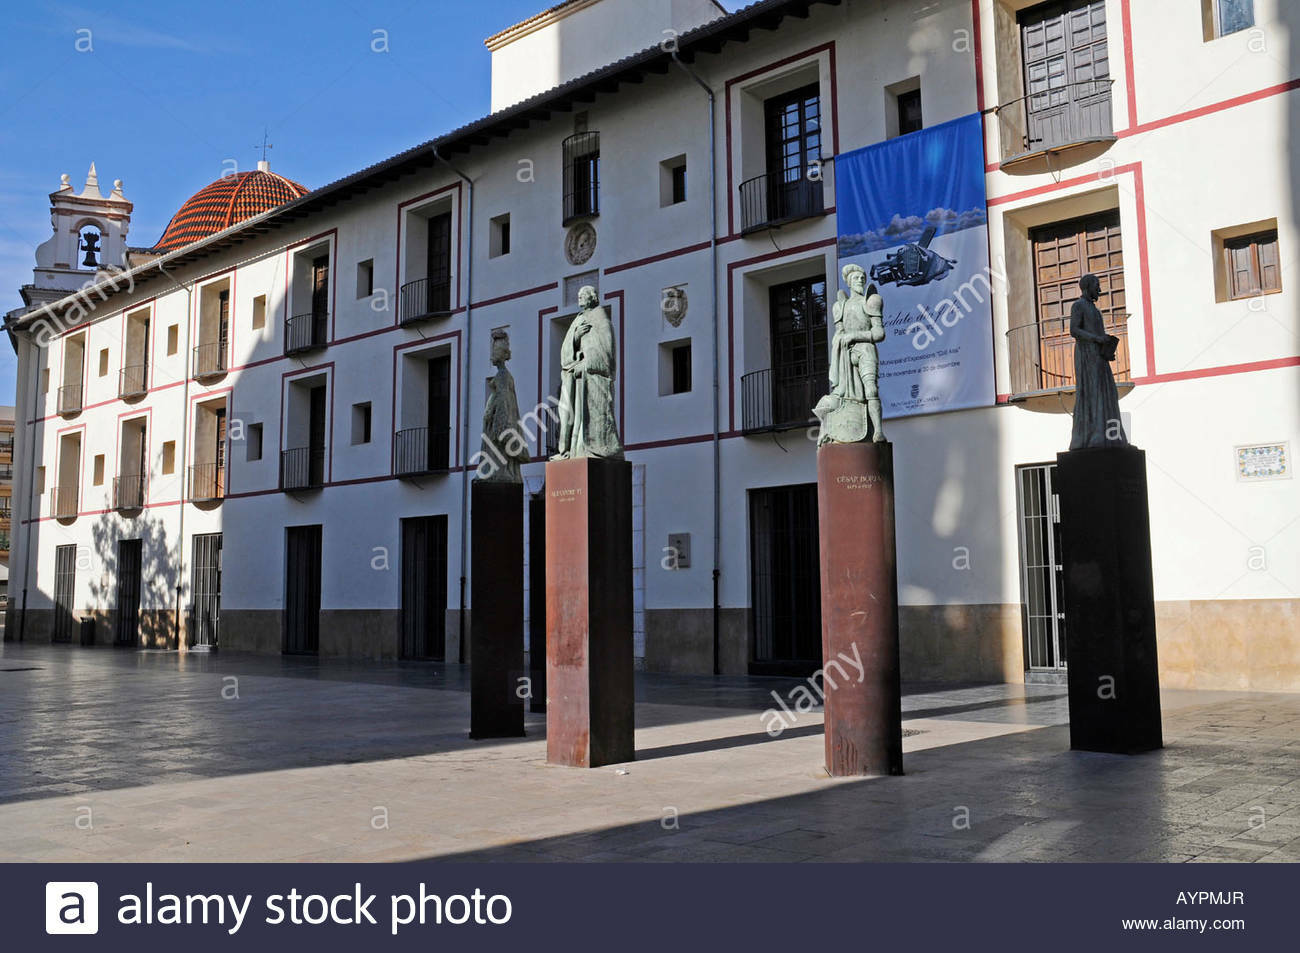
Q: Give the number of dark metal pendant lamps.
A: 0